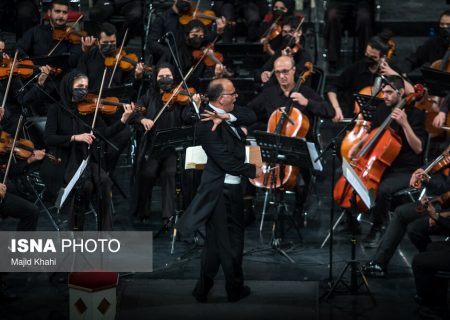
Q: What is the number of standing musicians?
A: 1